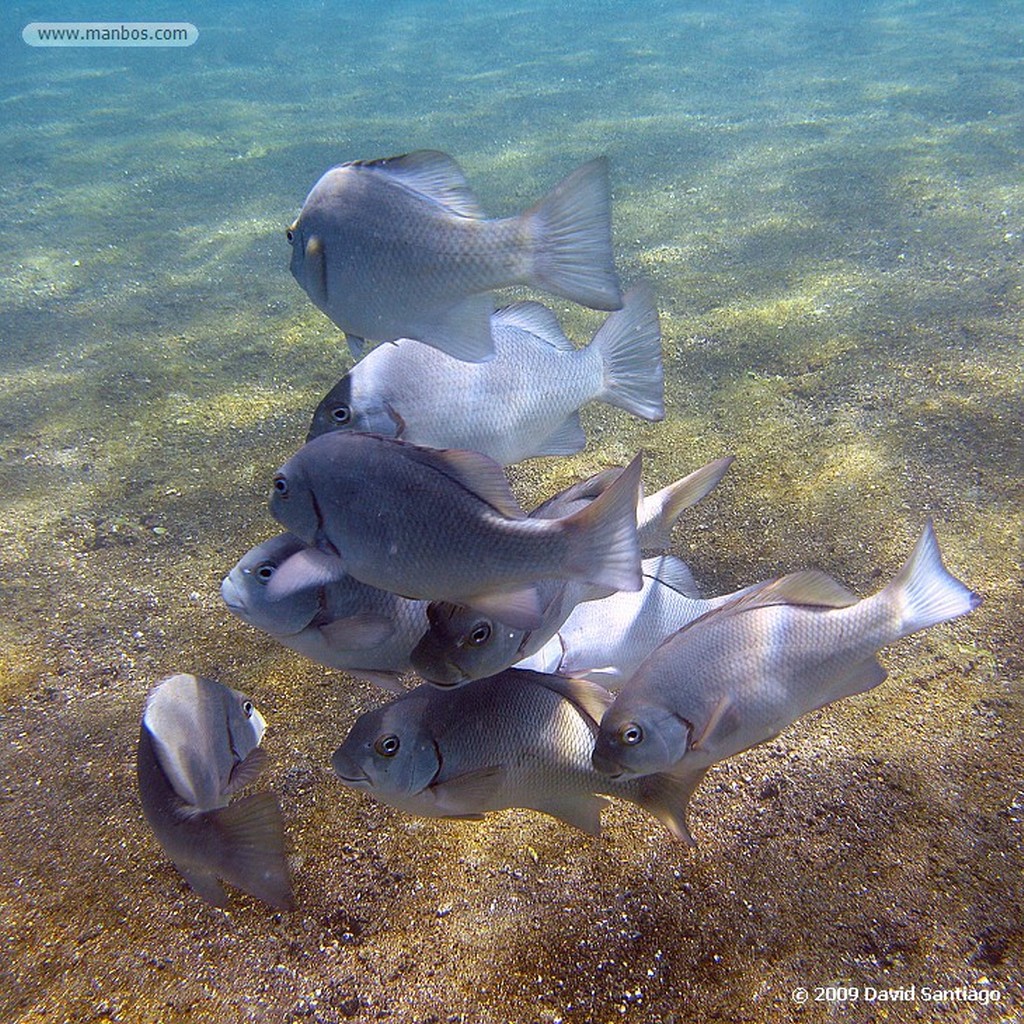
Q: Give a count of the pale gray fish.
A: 9